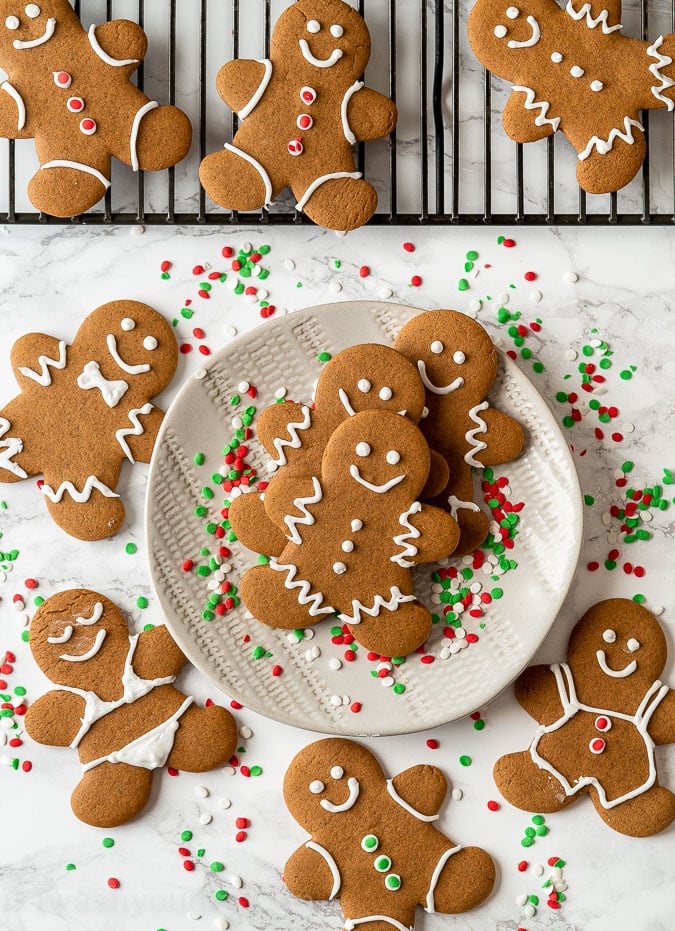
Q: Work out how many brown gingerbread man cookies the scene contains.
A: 10